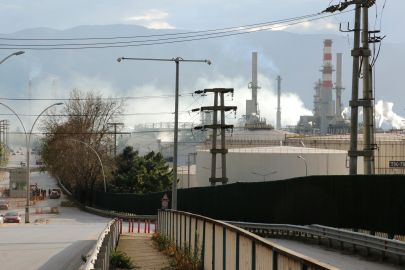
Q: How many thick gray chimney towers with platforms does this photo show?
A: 2